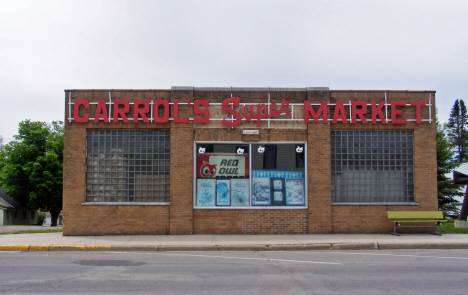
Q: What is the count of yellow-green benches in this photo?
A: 1